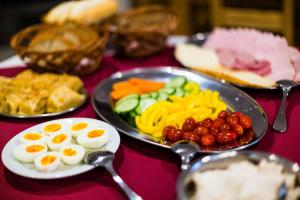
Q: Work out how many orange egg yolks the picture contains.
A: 8